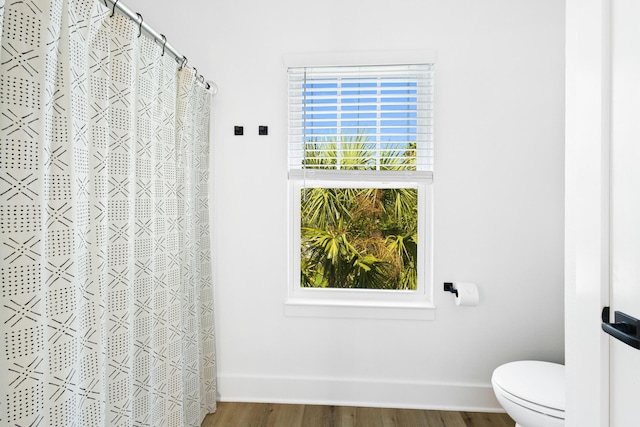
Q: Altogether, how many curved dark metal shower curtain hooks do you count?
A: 7